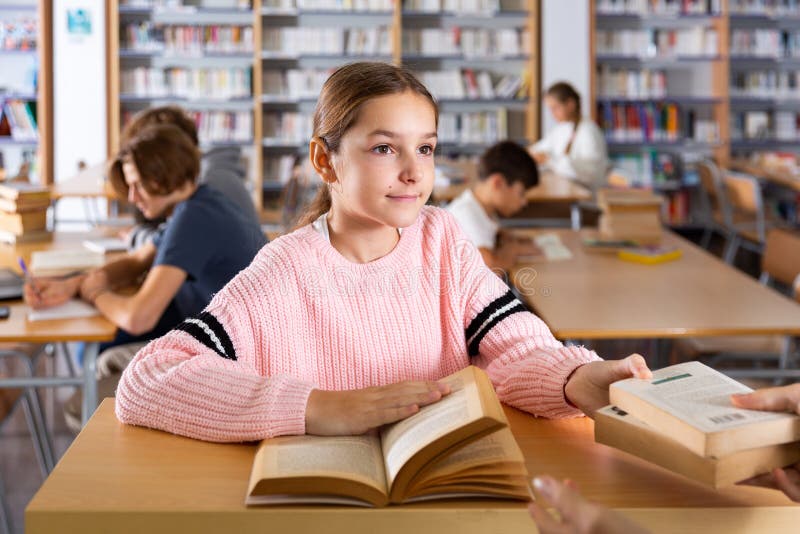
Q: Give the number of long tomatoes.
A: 0